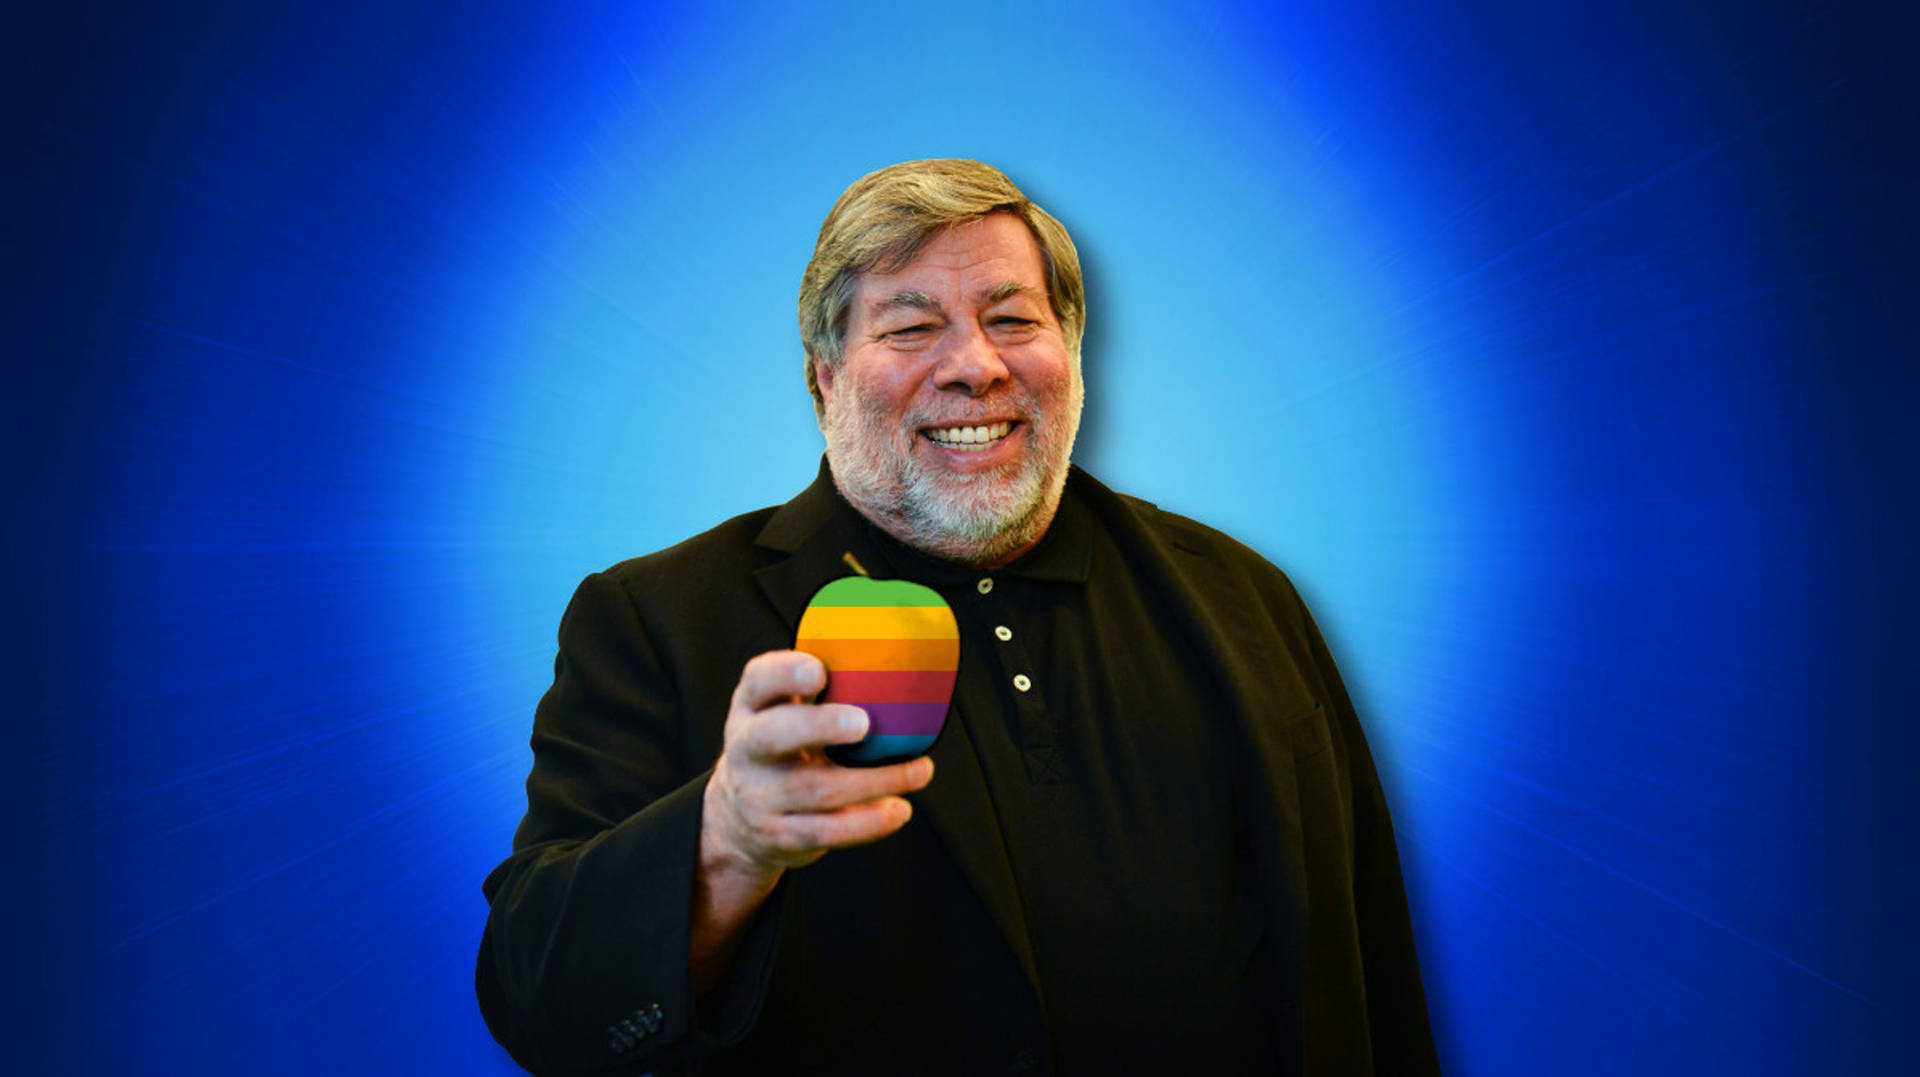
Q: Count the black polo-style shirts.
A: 1